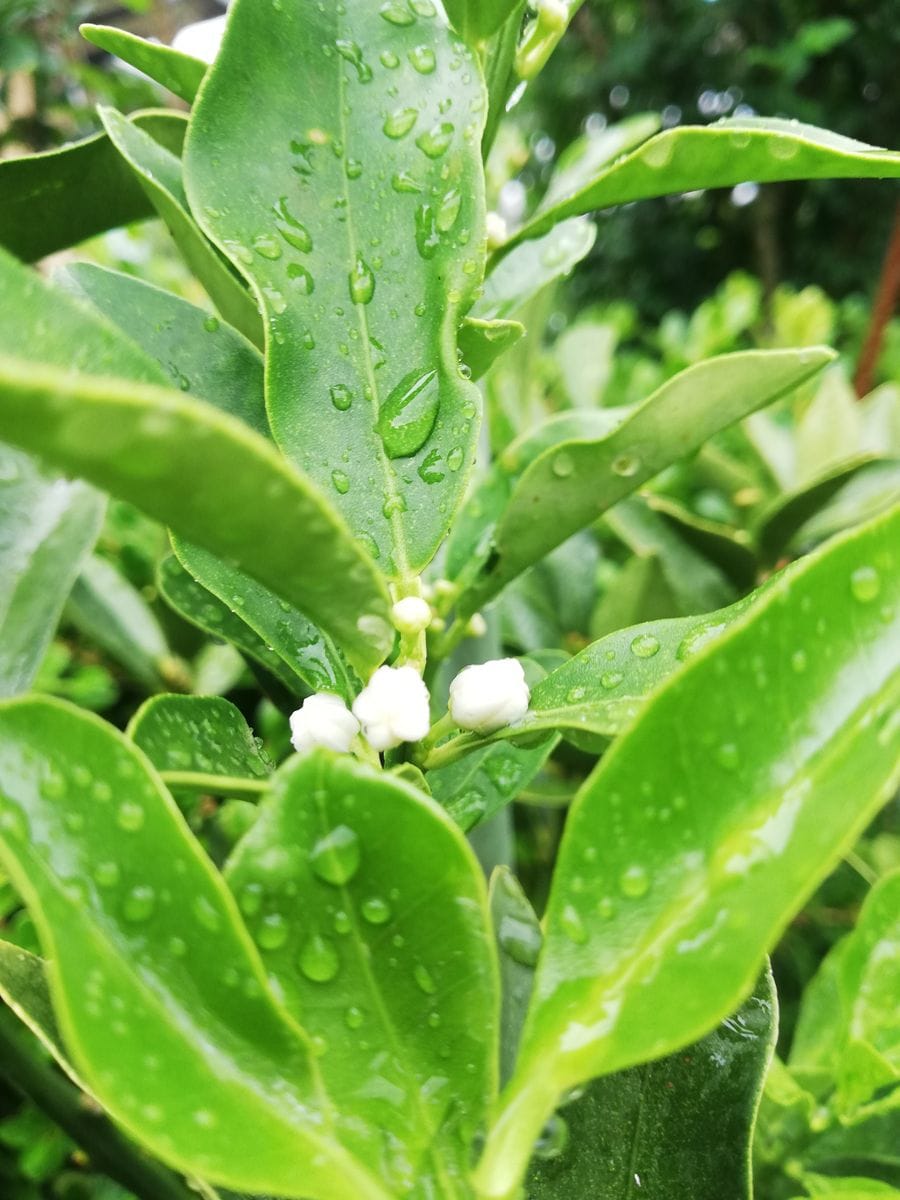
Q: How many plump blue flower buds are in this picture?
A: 0